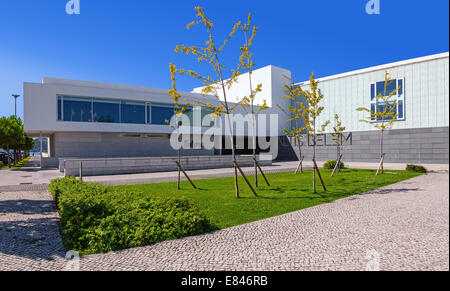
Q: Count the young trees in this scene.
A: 7